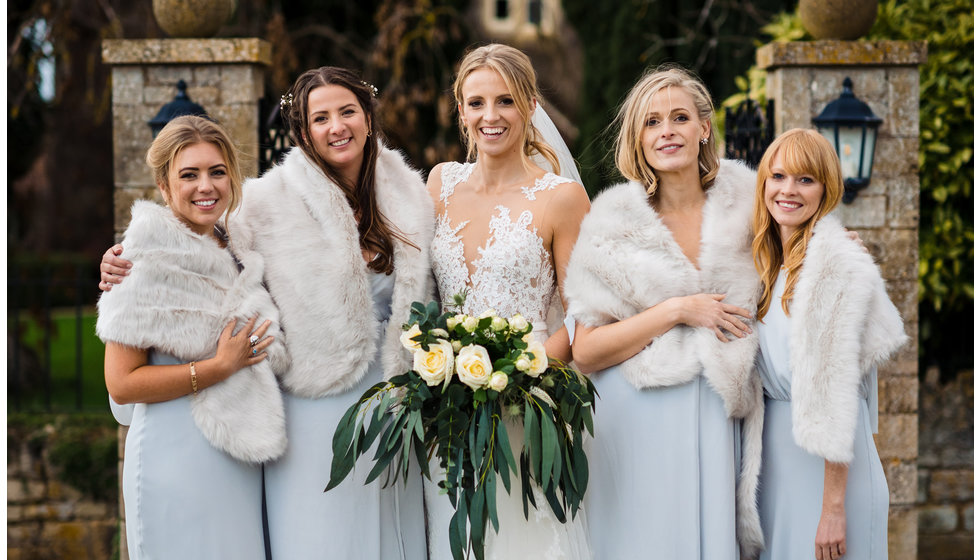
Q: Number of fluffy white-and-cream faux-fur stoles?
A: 4